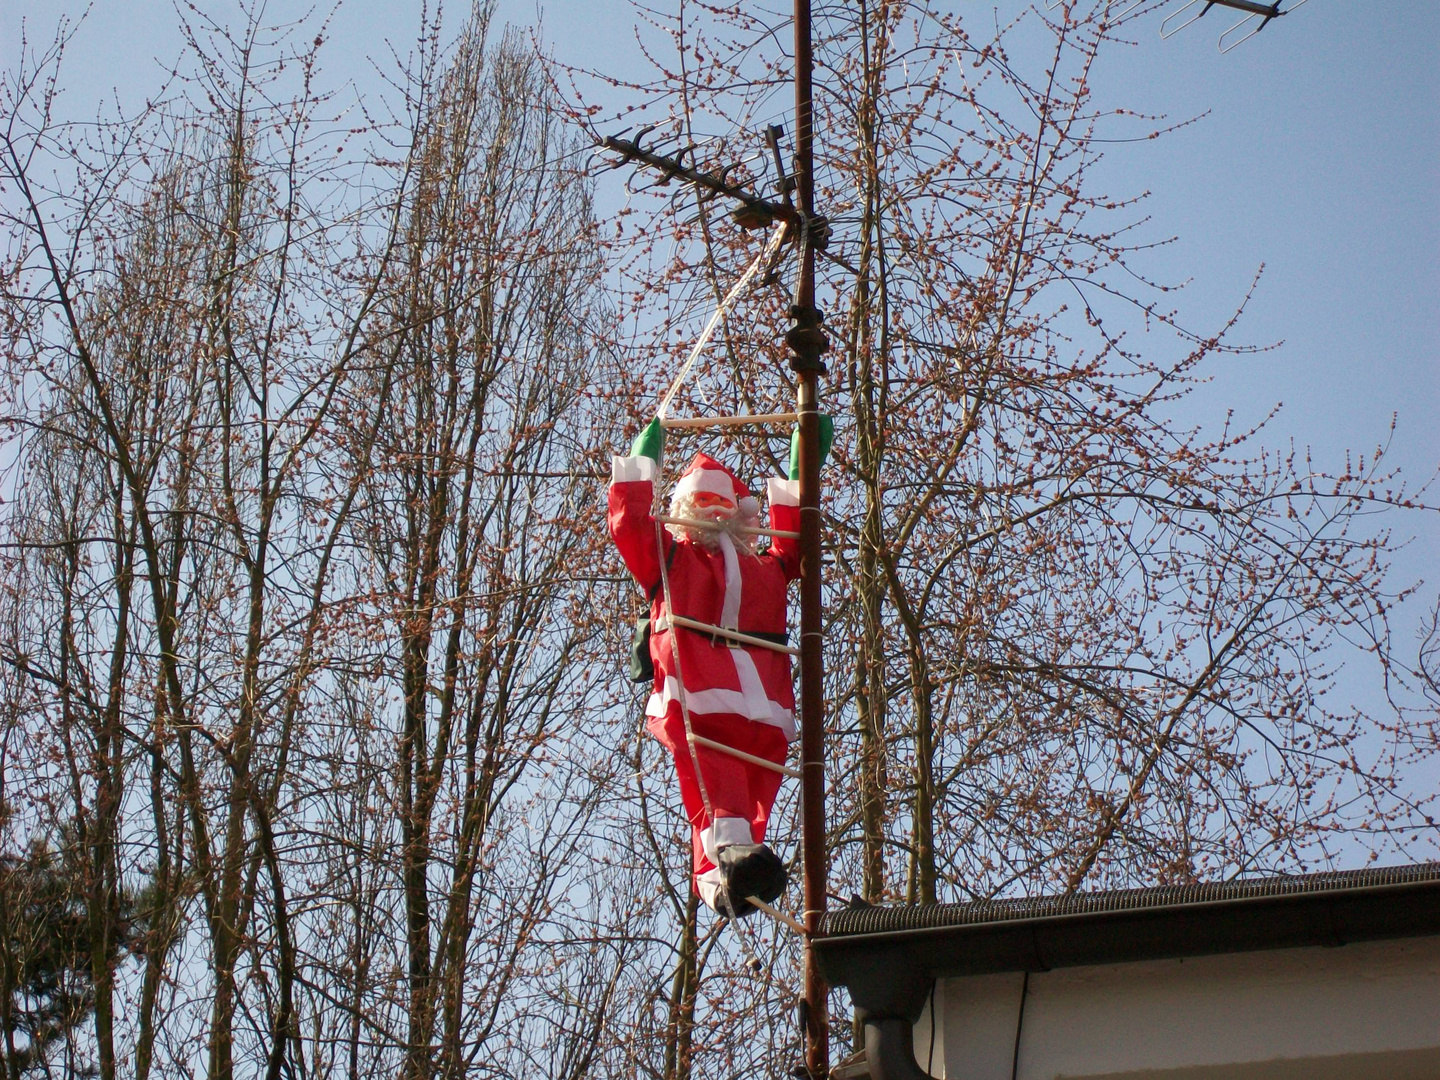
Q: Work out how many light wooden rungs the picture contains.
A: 5